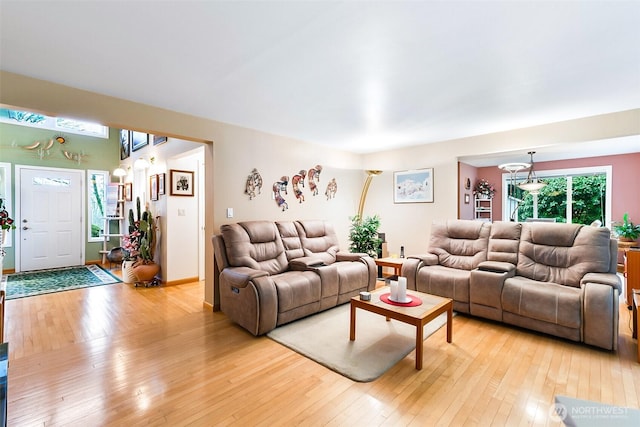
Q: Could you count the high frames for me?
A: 3